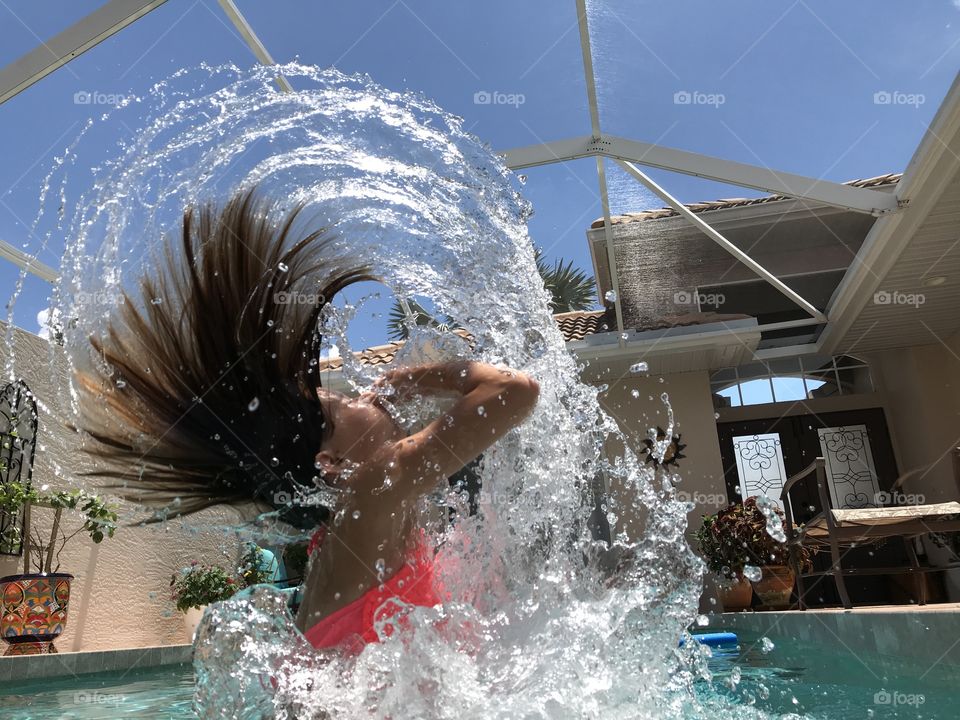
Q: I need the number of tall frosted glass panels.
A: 2